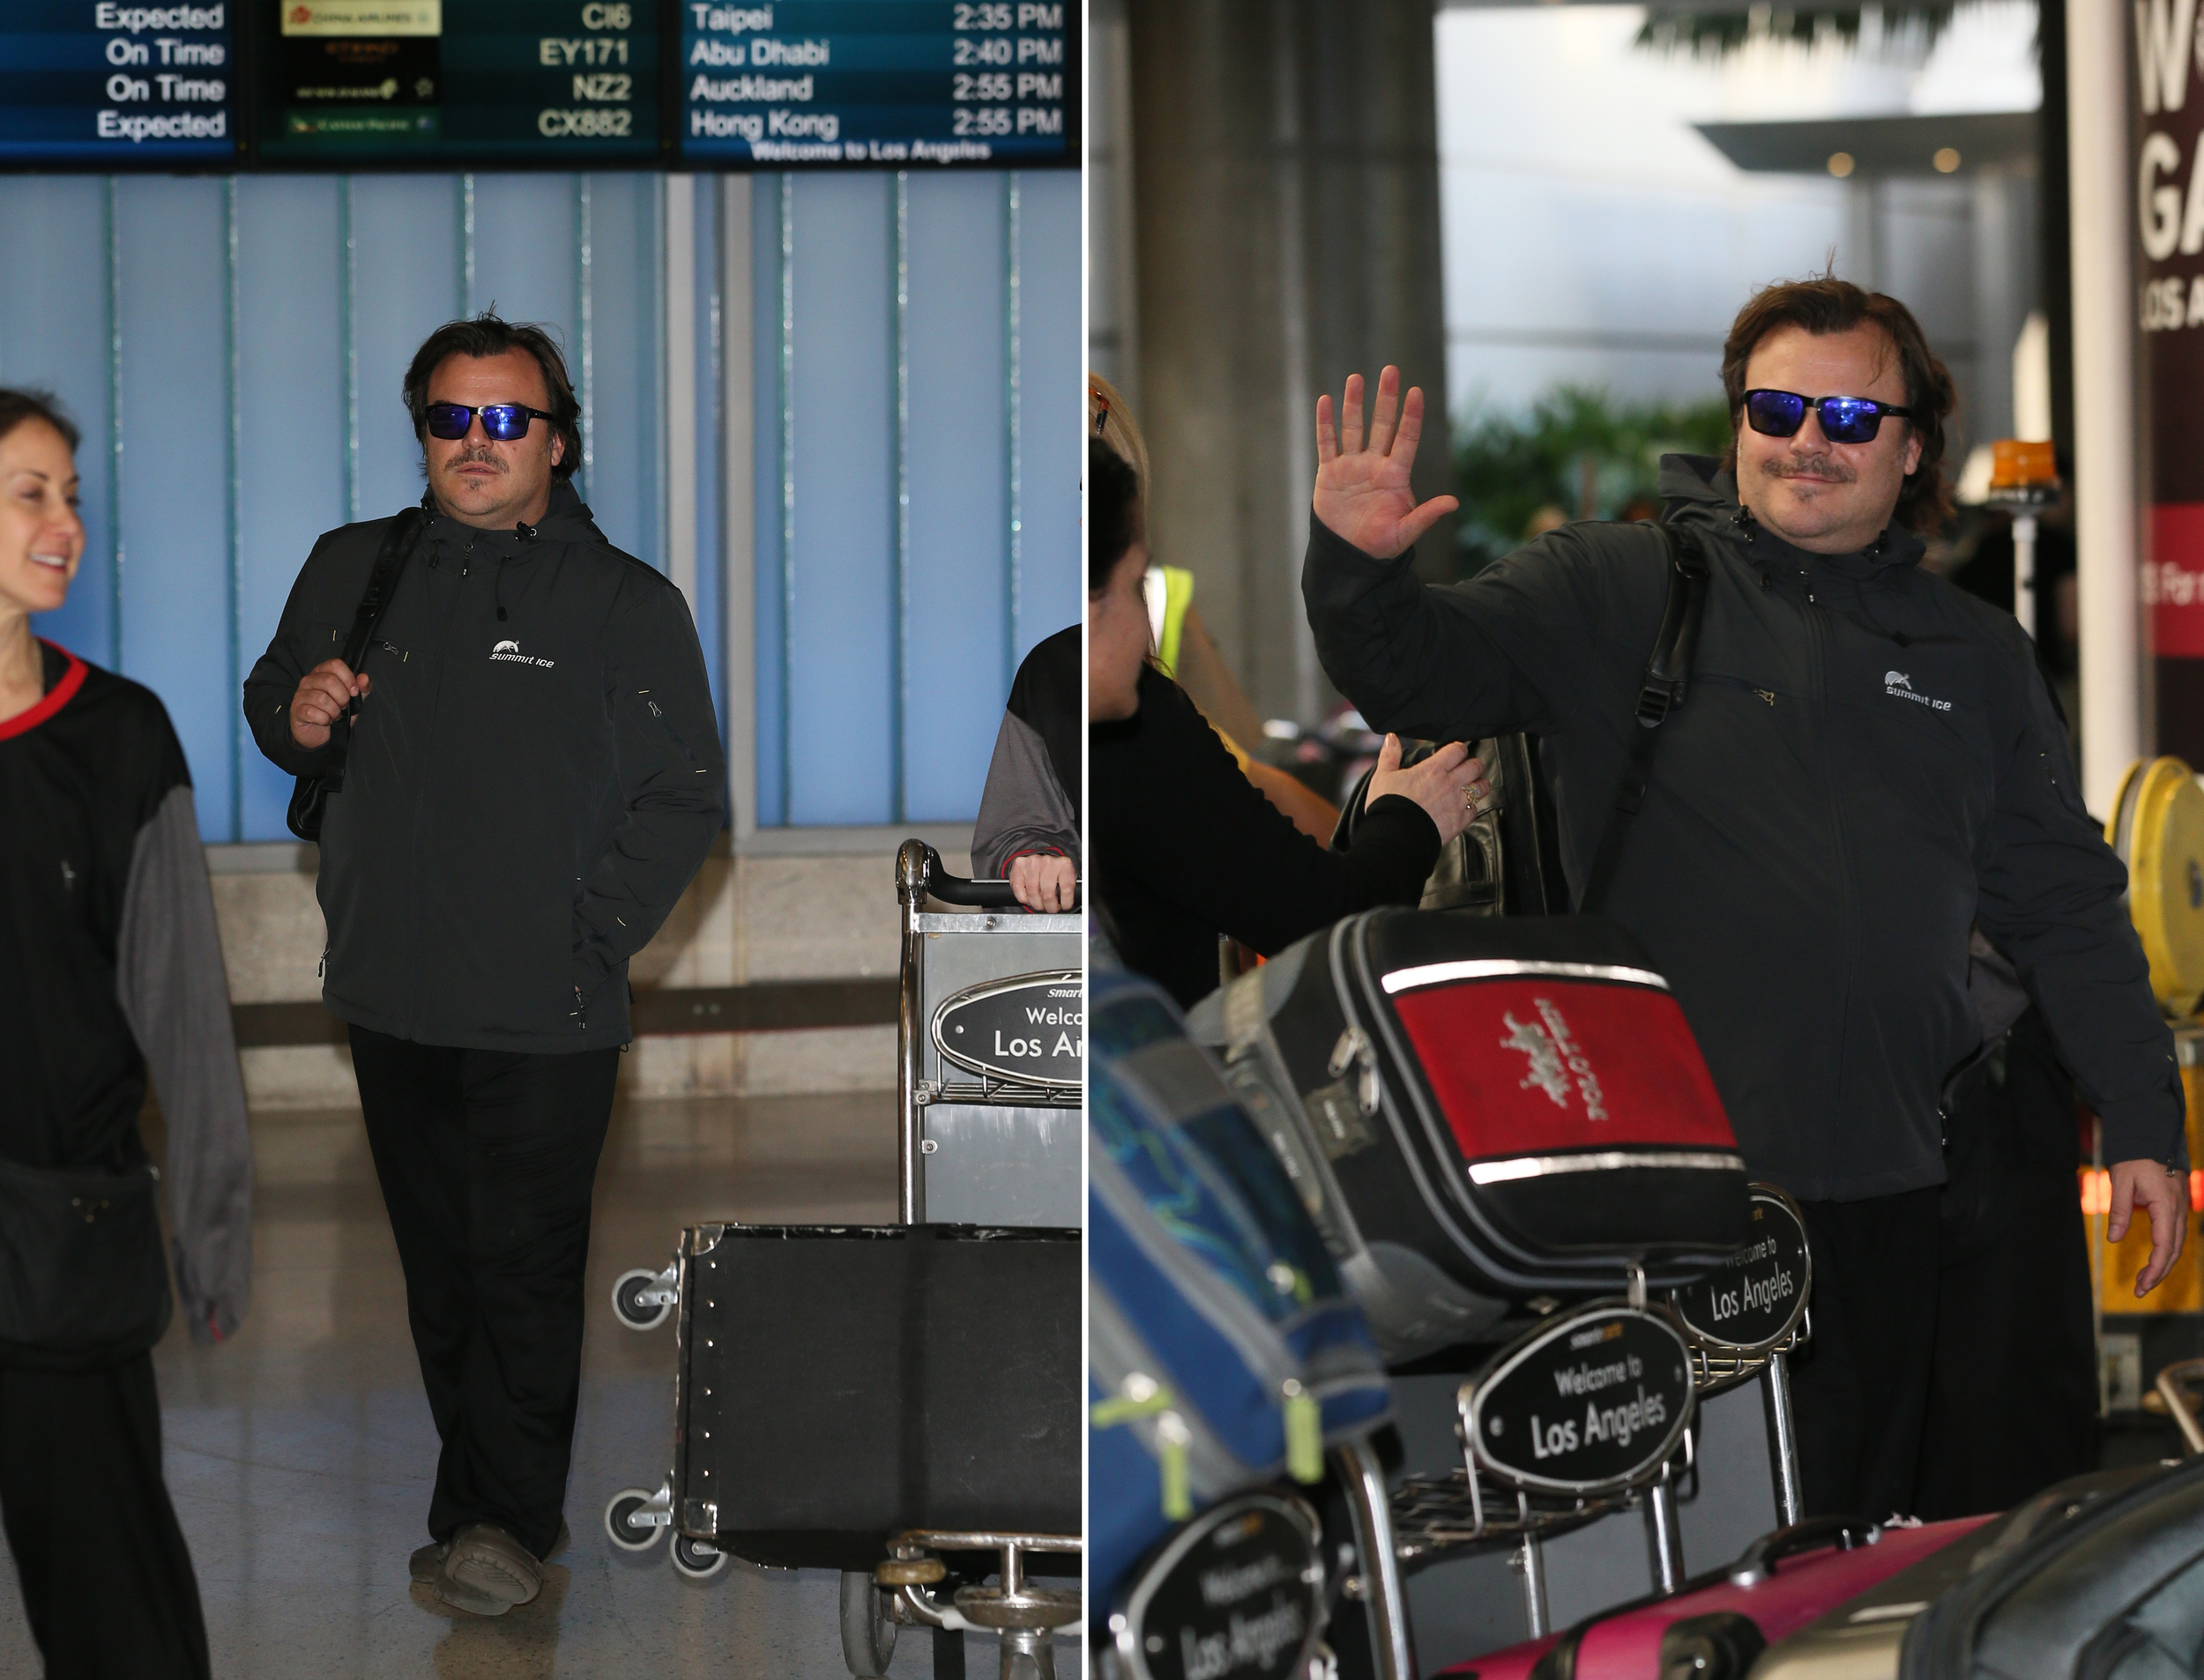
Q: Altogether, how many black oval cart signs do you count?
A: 4